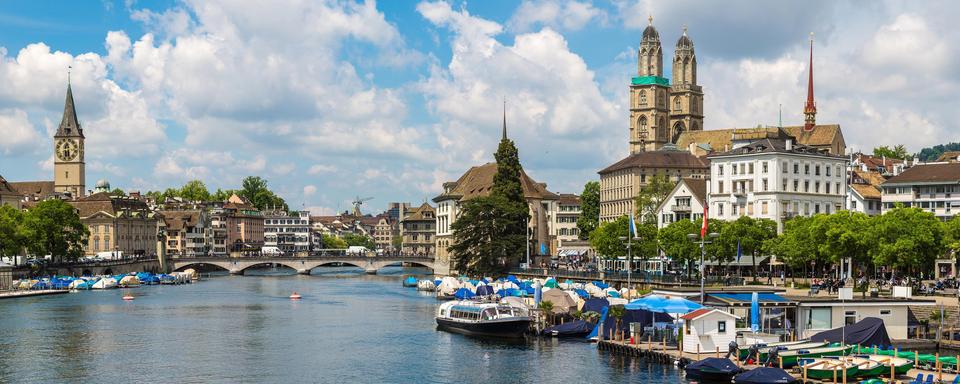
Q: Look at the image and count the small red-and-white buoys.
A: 2